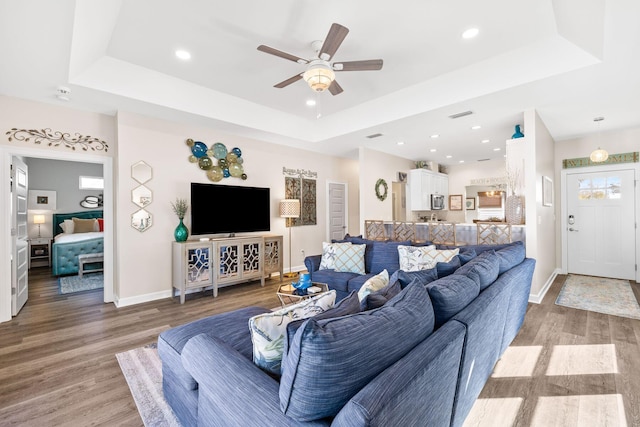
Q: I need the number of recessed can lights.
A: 12